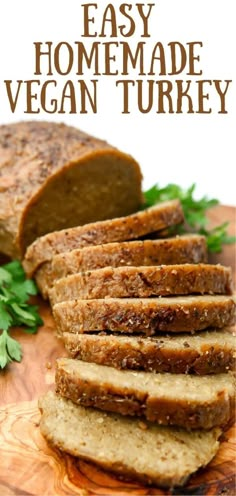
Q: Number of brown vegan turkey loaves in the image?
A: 1